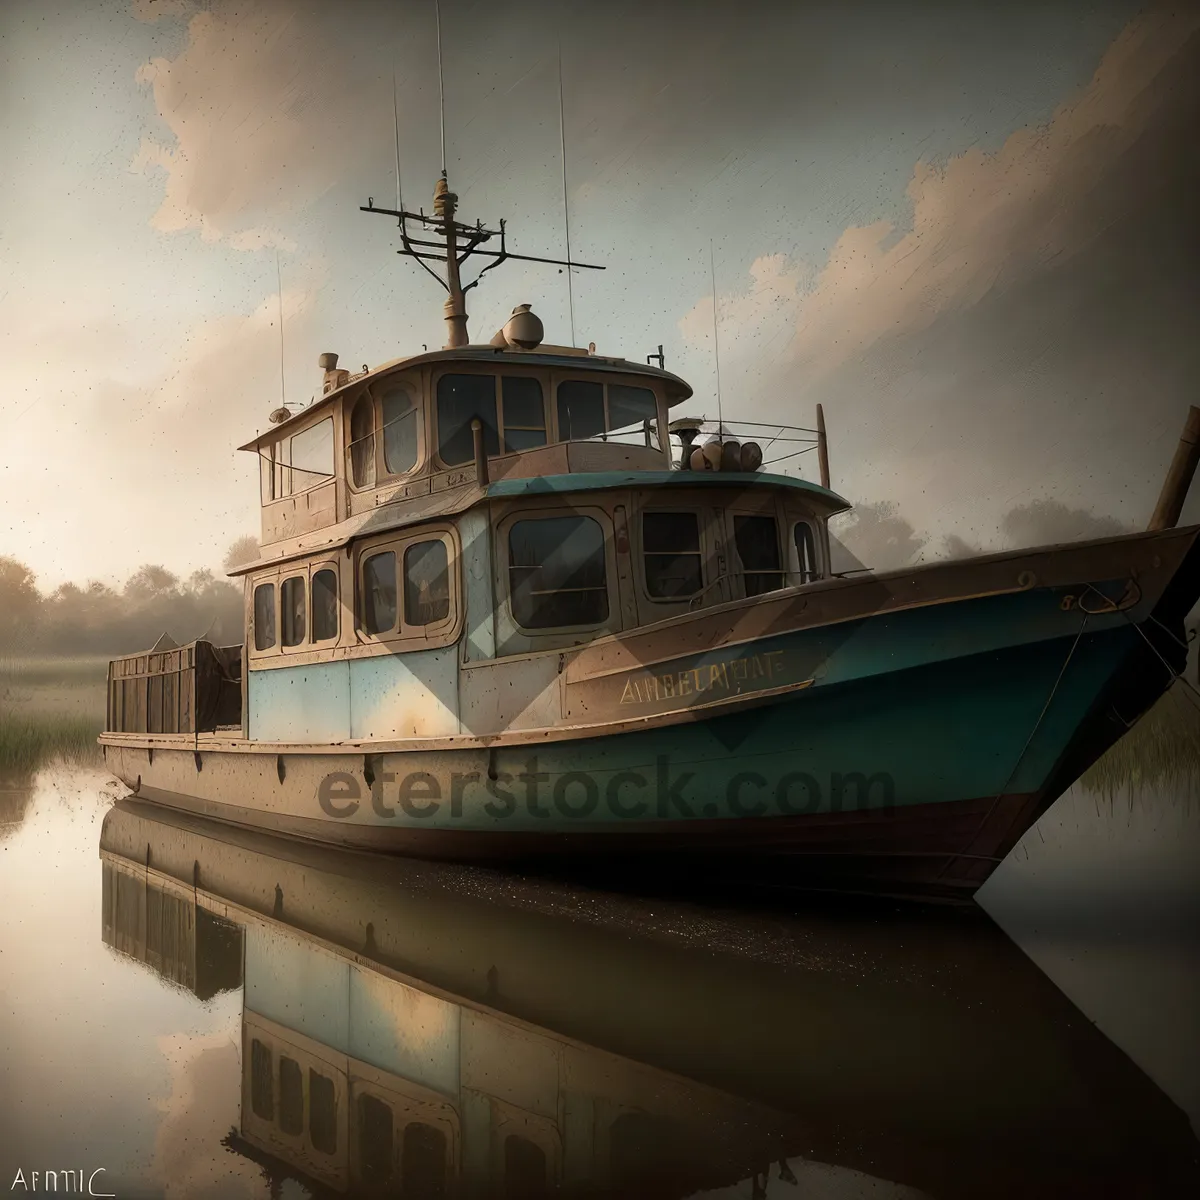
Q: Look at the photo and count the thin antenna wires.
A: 5